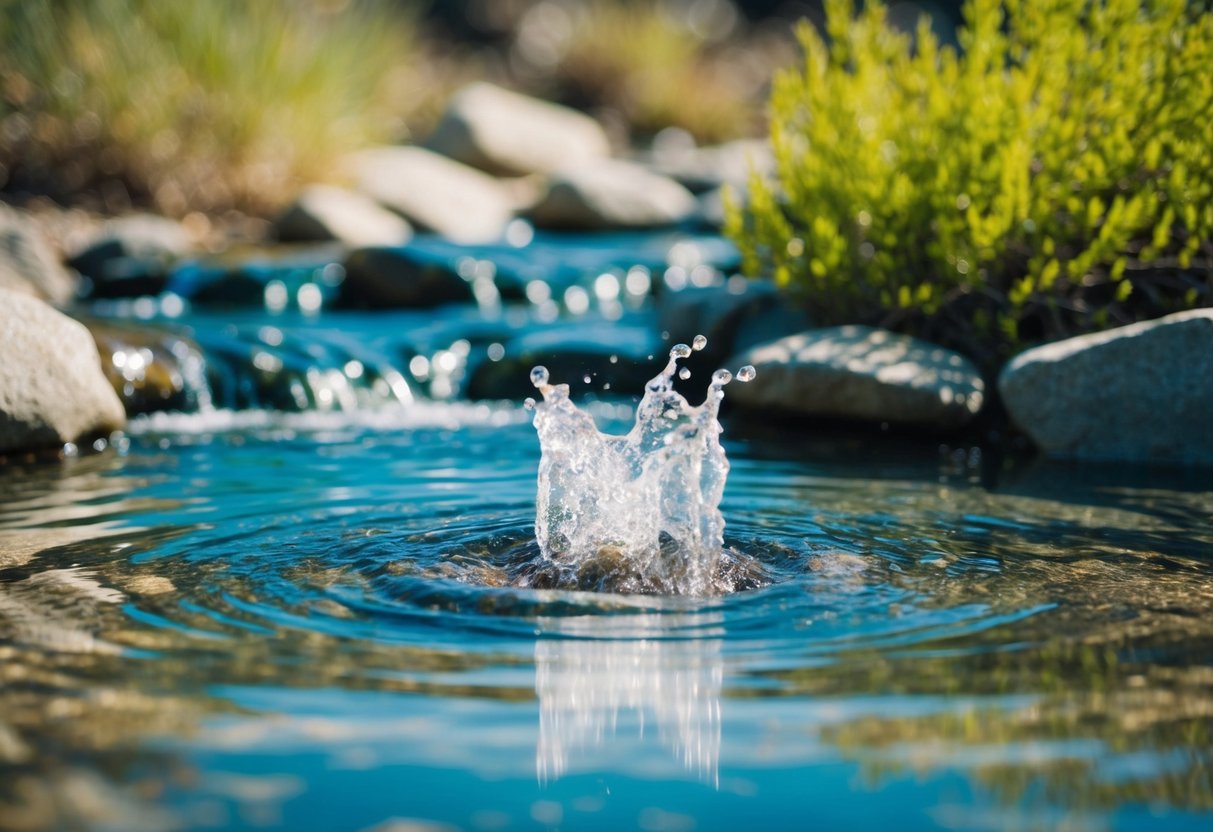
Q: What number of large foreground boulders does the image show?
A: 3